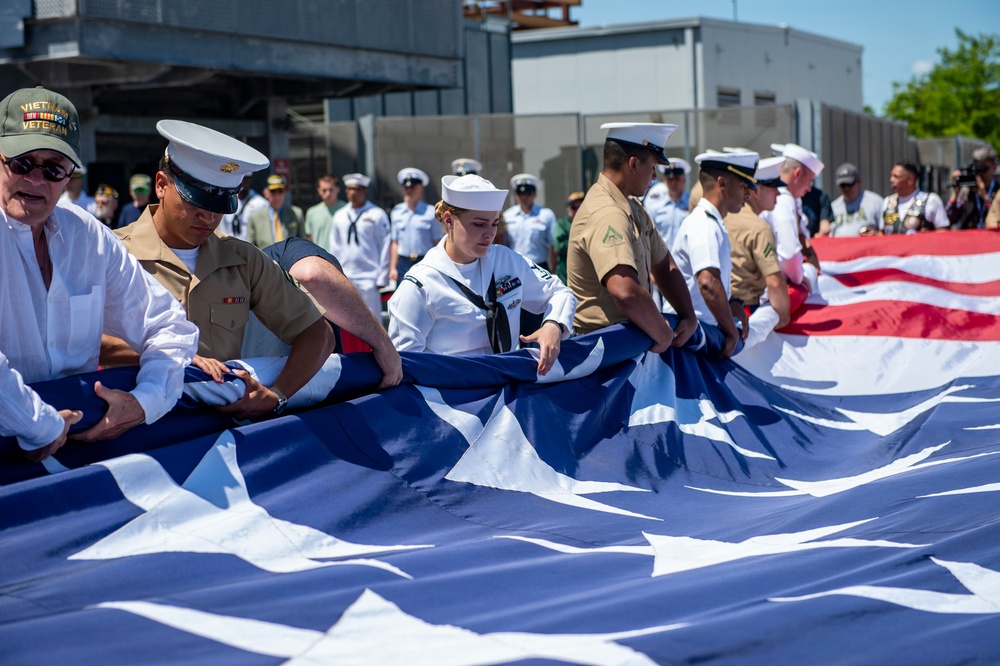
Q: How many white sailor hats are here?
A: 3